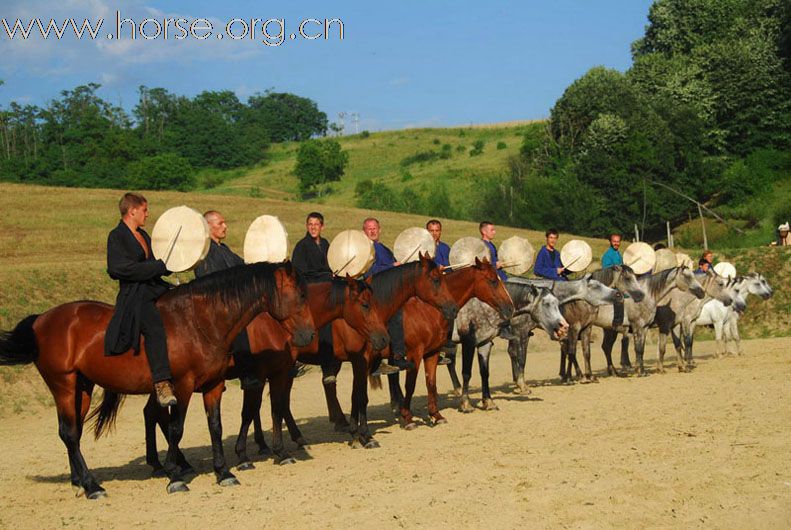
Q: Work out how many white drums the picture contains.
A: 11